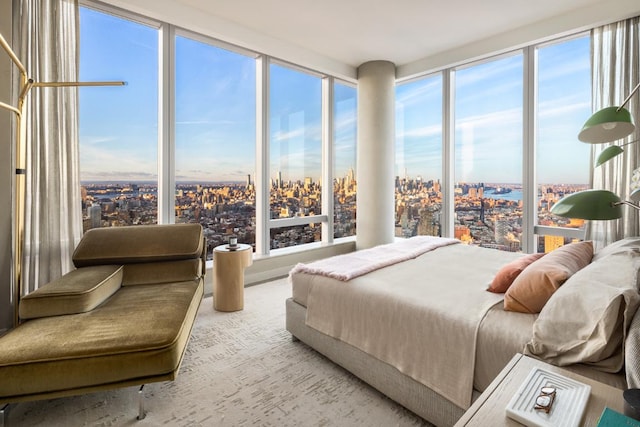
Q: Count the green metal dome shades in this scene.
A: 3